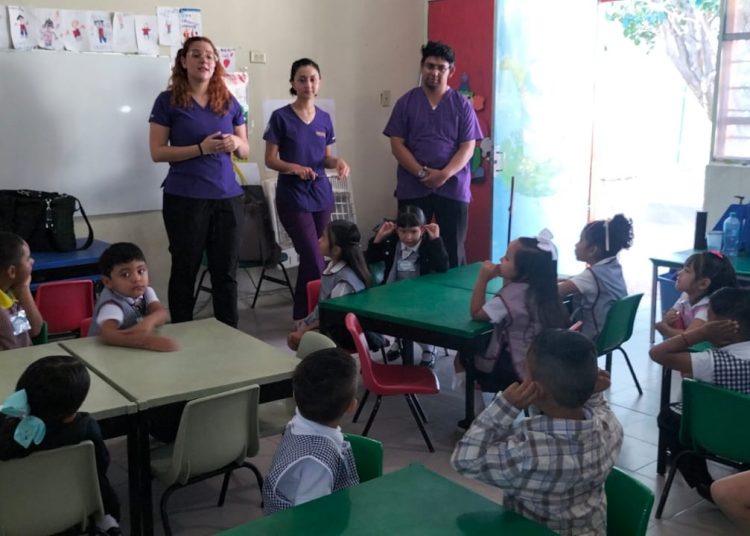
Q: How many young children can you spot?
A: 11